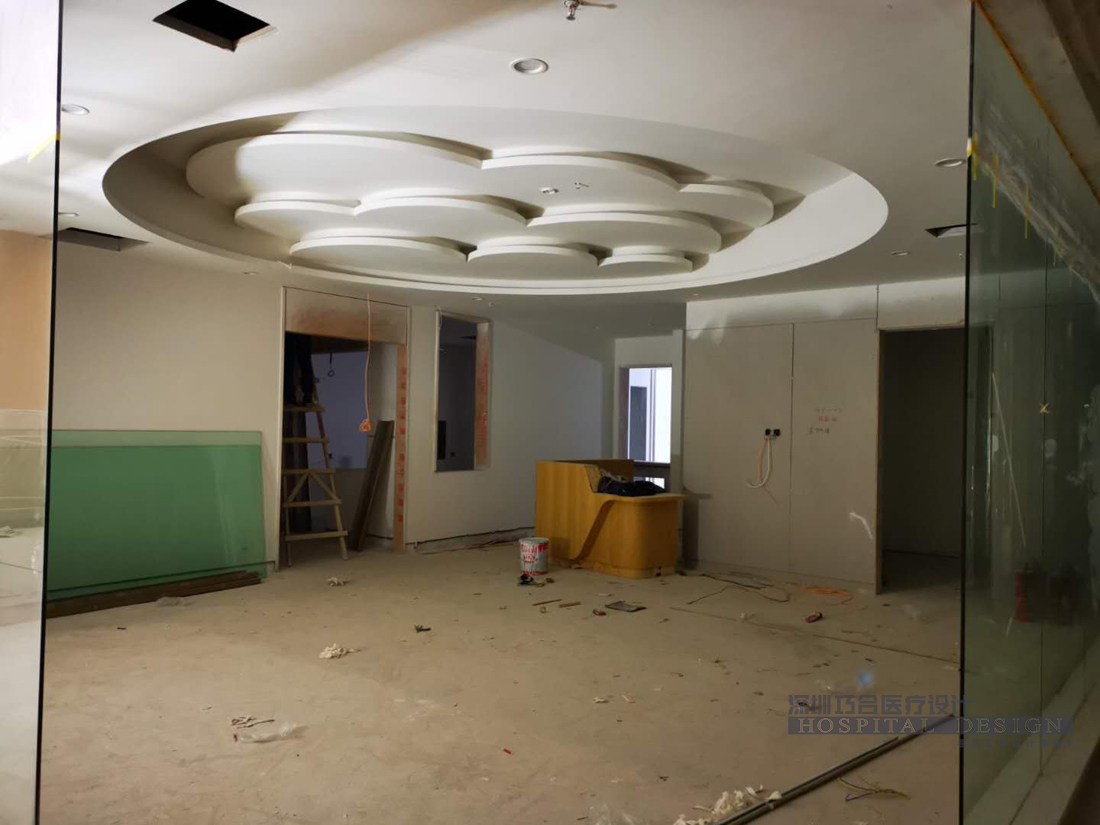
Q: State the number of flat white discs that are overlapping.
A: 9